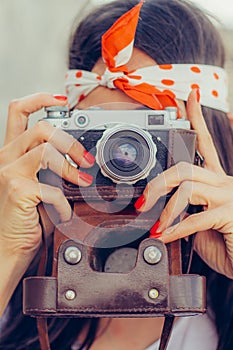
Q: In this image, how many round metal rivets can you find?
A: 4